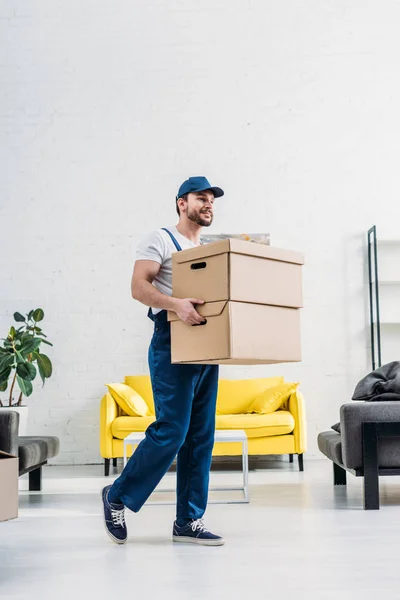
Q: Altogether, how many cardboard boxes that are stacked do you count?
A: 2